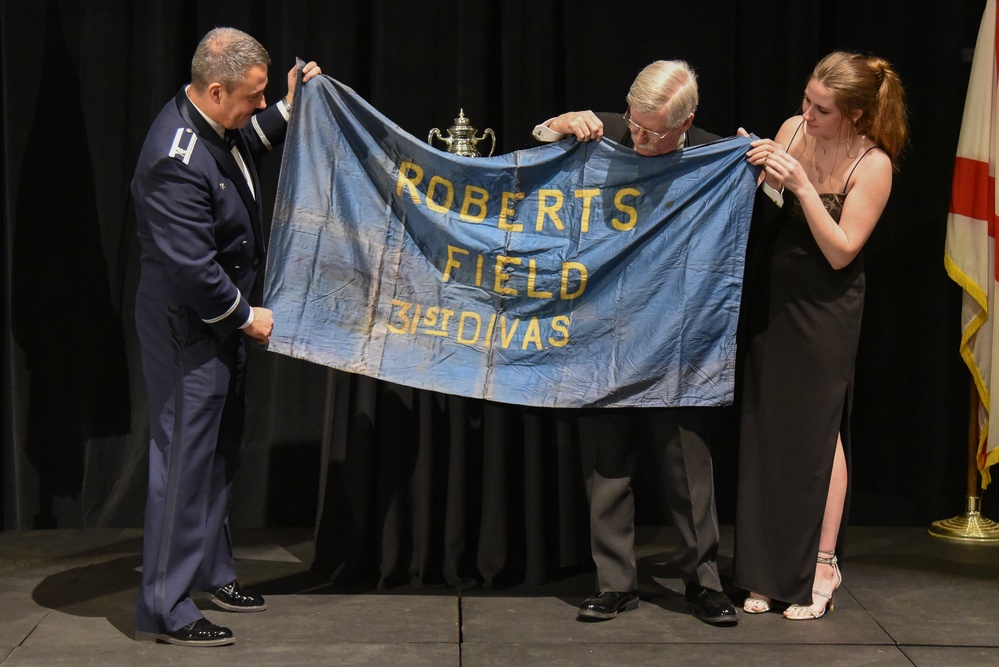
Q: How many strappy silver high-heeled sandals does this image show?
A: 2